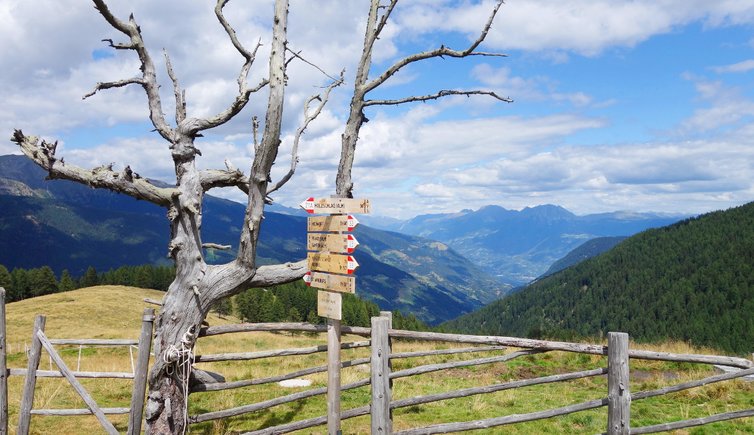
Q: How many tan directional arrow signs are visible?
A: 5